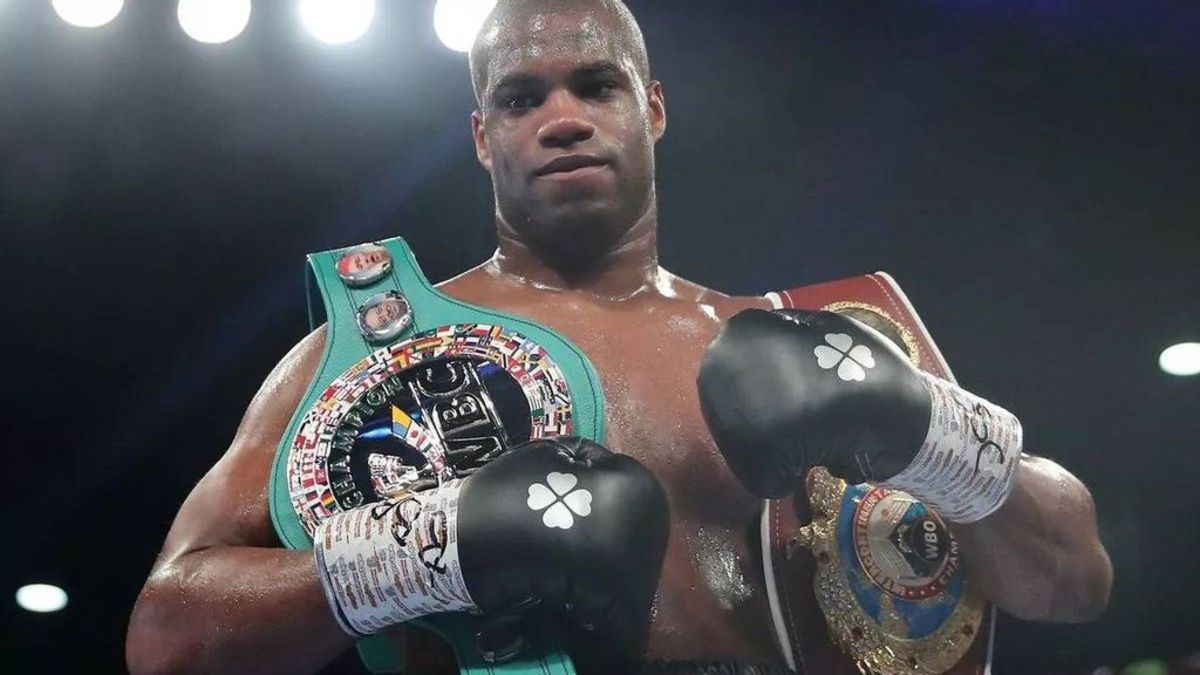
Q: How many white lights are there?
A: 6